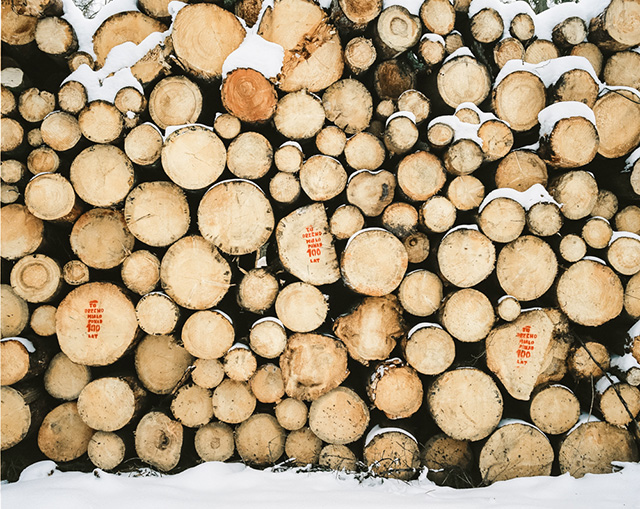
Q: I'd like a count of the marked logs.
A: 3